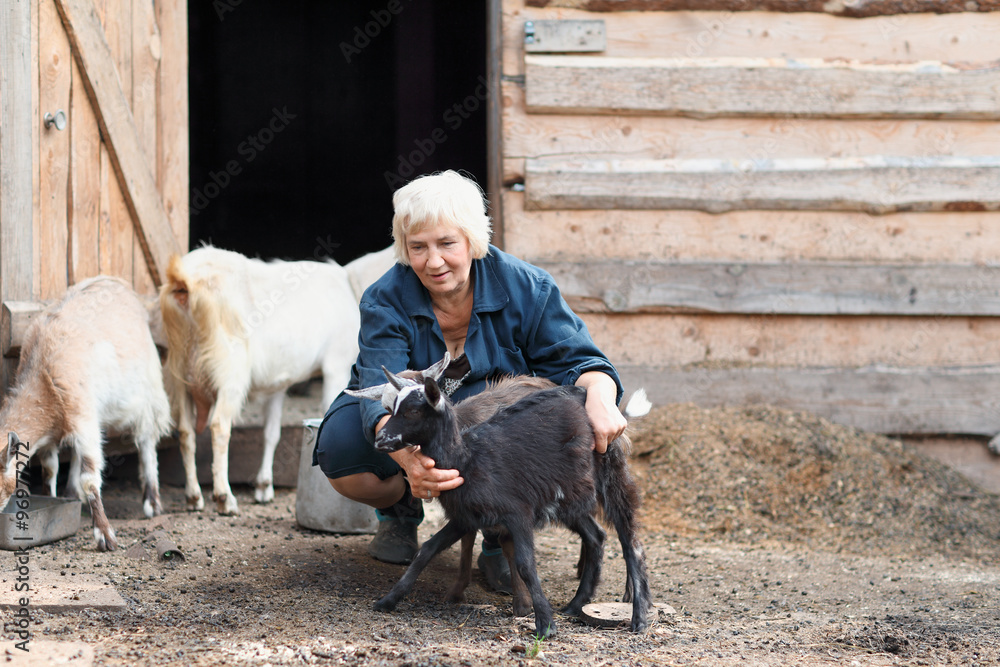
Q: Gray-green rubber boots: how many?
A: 2